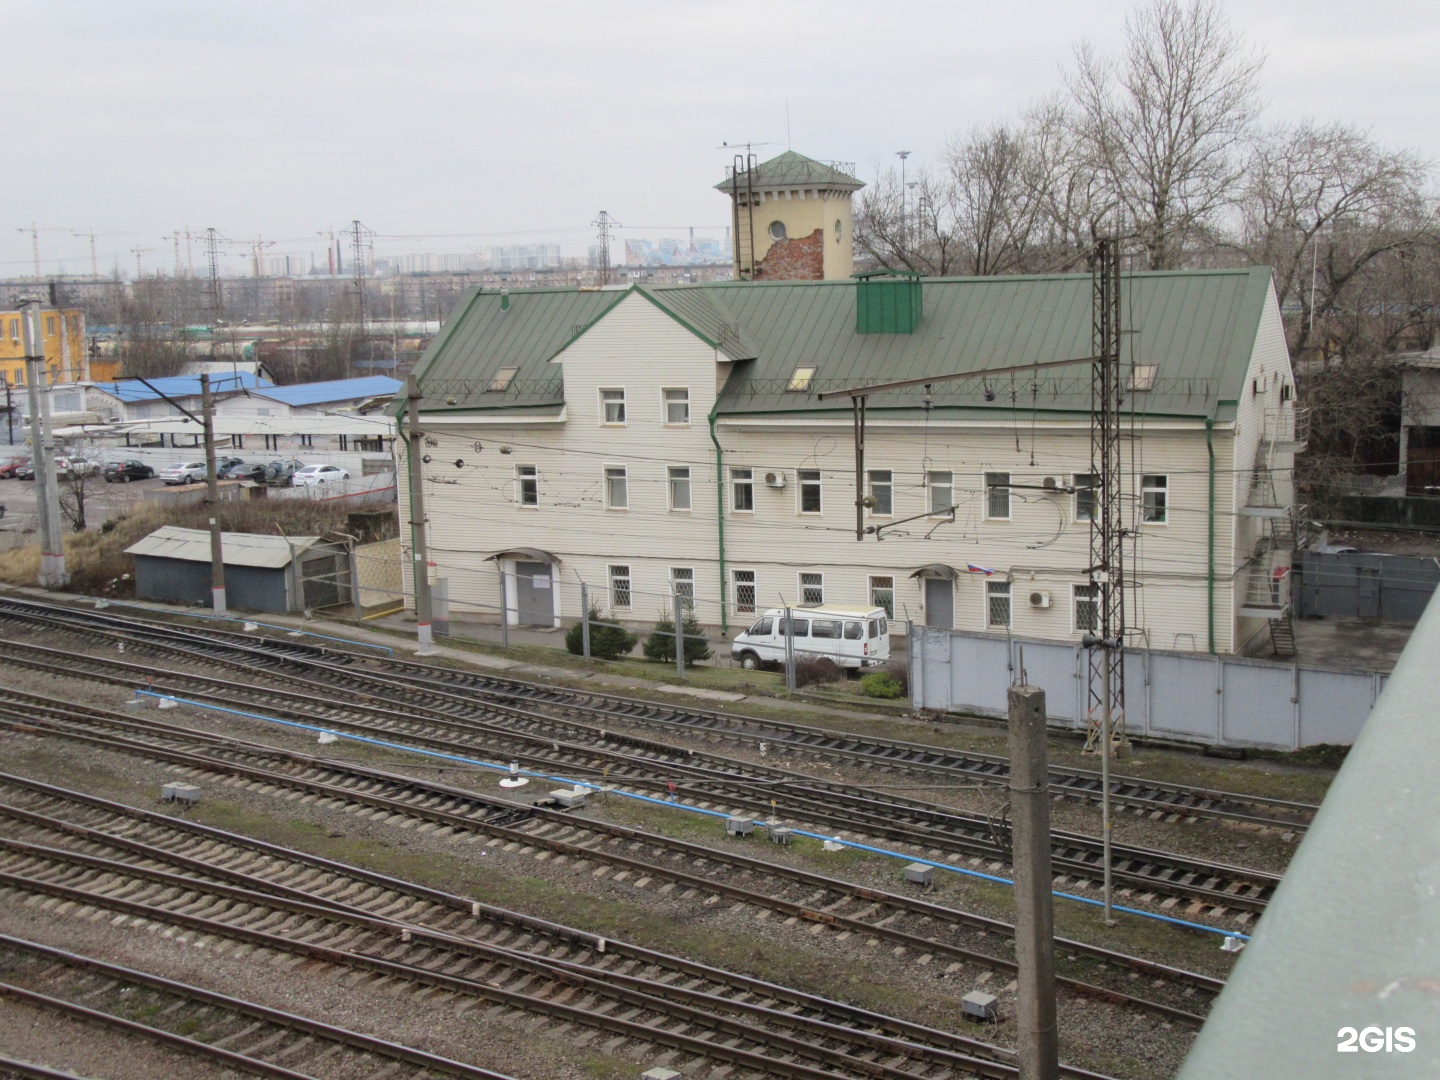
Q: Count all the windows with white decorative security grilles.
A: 7